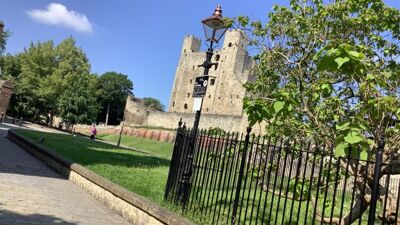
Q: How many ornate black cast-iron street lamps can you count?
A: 1